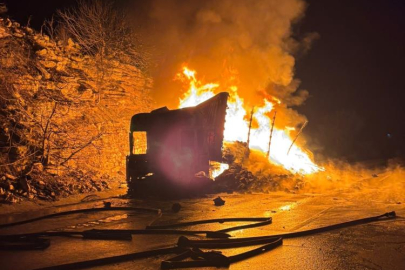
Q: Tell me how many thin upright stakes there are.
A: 3